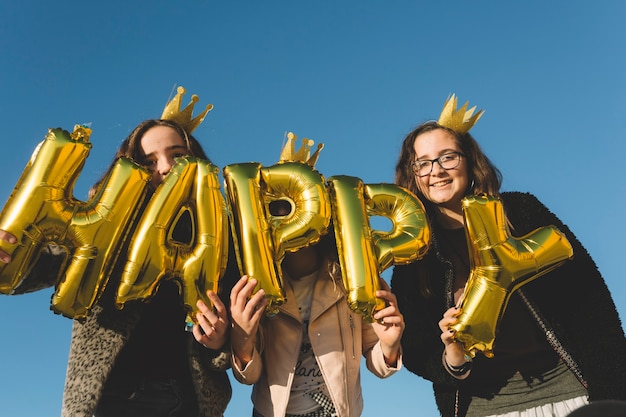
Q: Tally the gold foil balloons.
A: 5